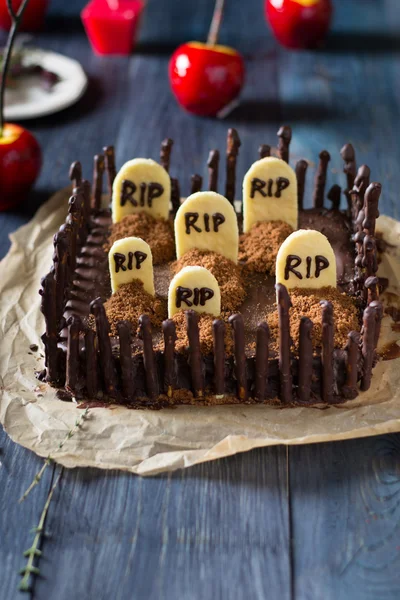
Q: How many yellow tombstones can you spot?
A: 6